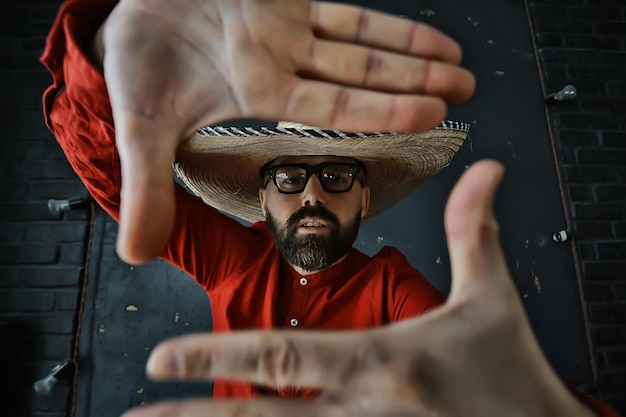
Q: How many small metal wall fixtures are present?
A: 4